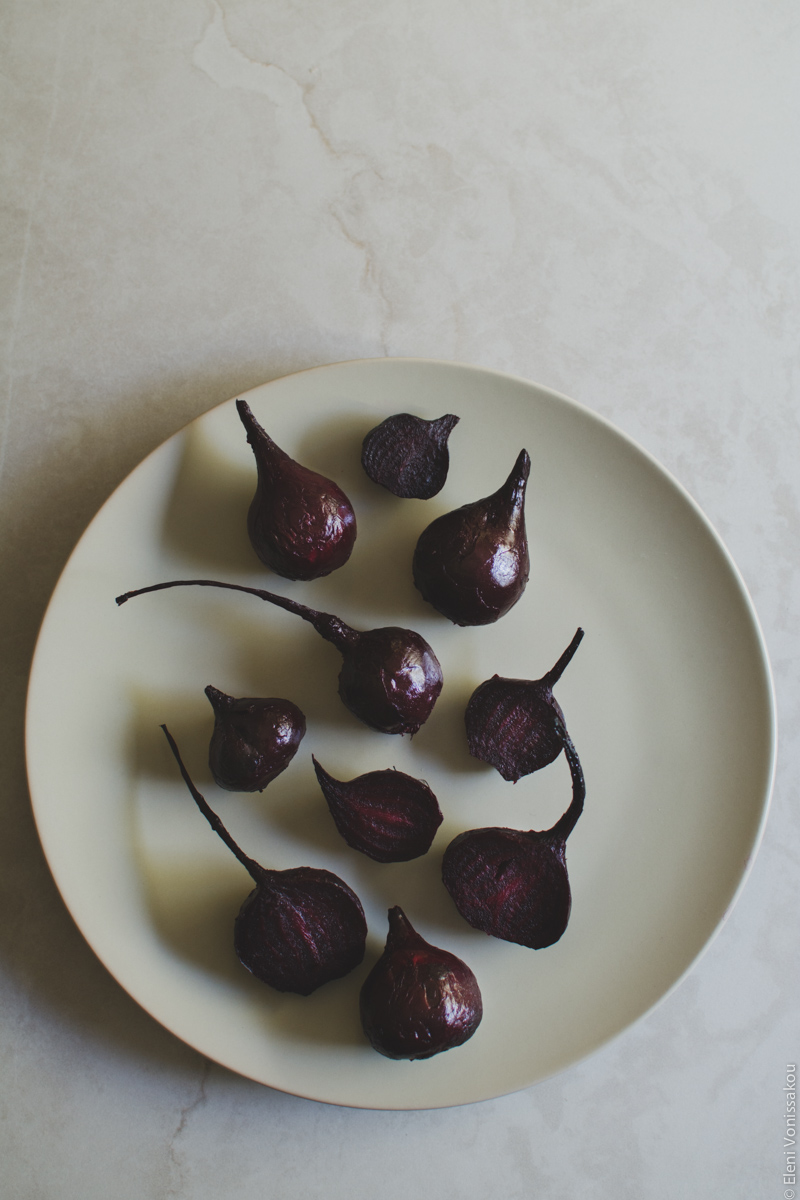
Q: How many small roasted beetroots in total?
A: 10